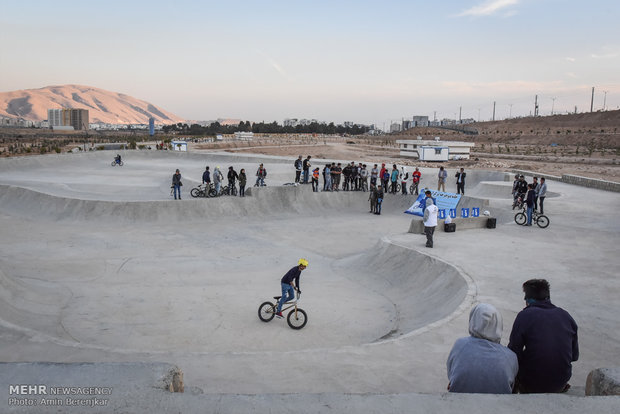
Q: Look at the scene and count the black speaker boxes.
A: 2